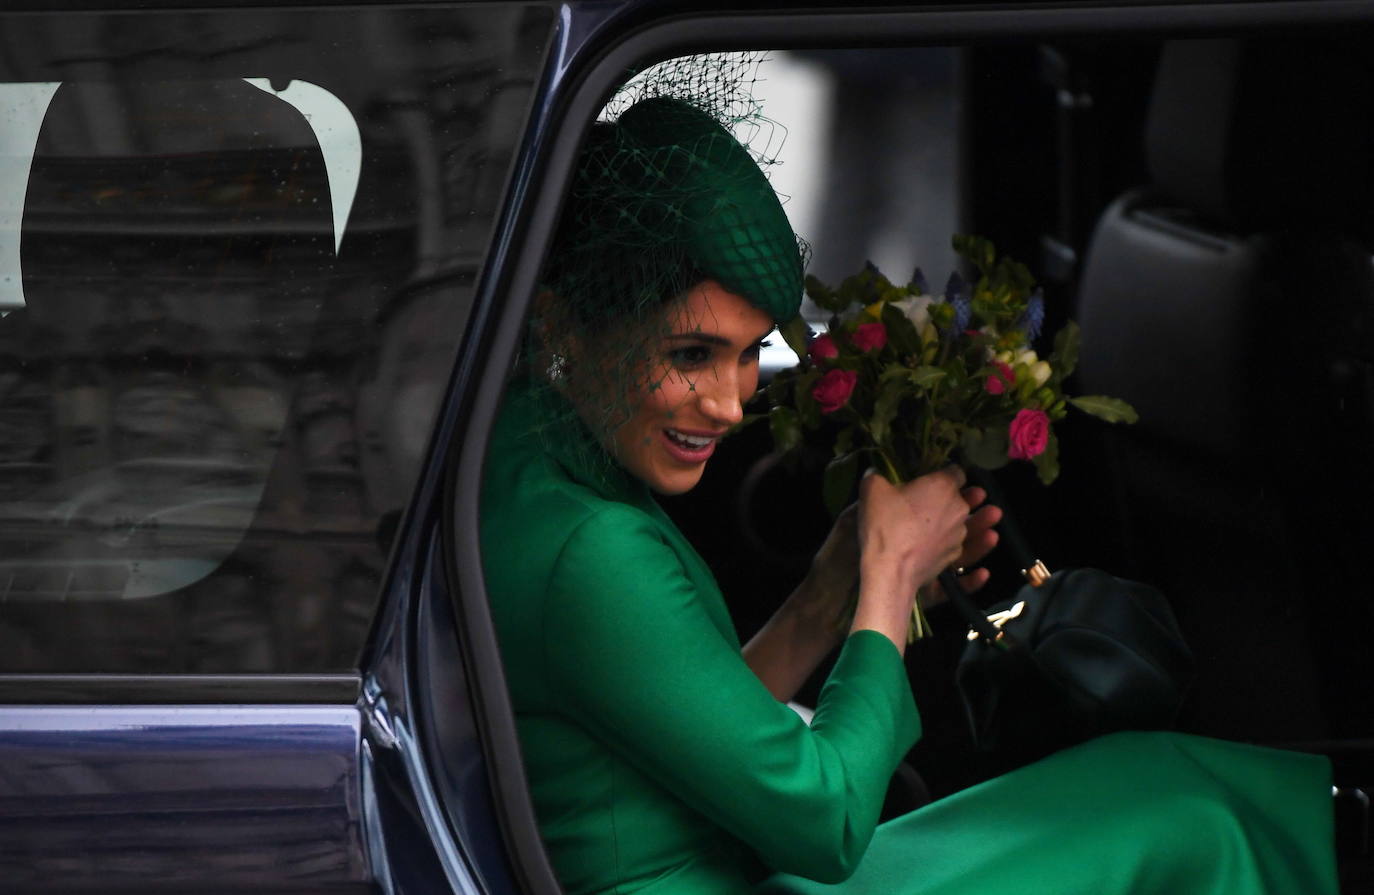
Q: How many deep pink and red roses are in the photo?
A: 5